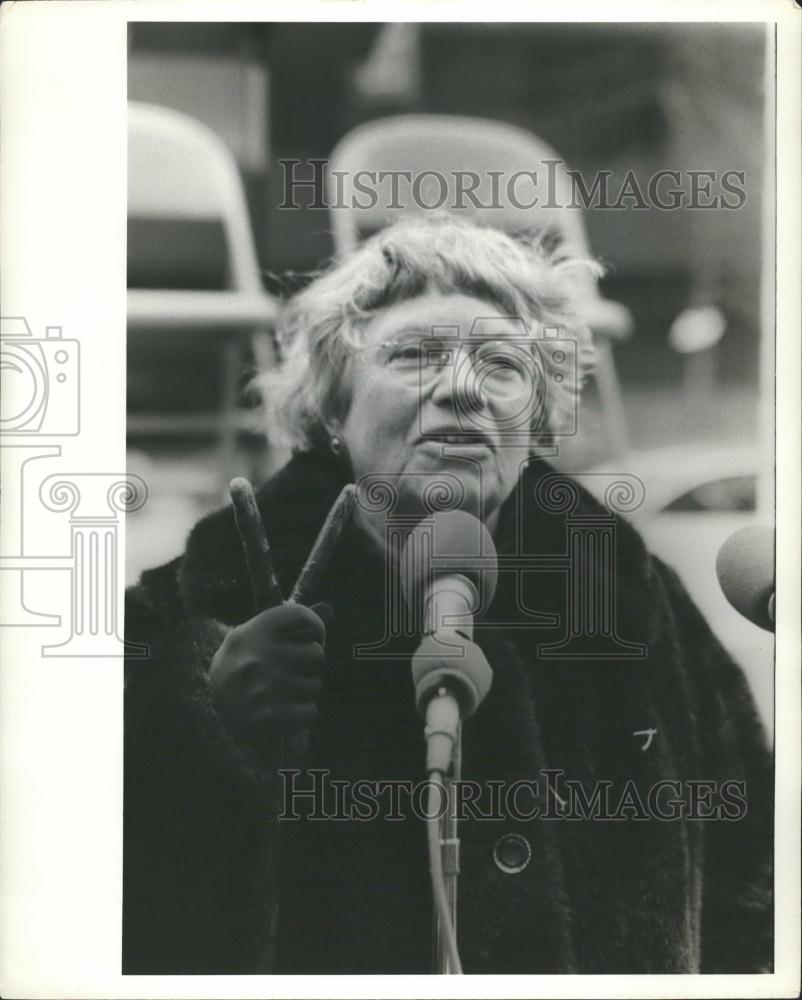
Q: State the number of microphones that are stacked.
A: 2